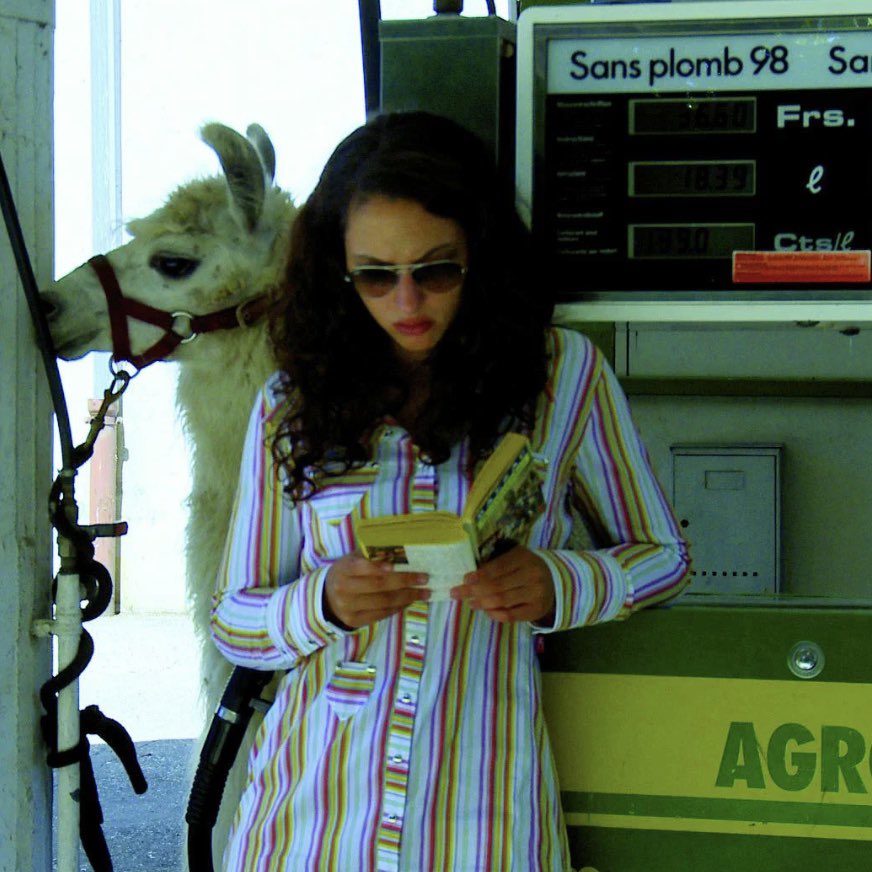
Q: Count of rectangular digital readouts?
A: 3